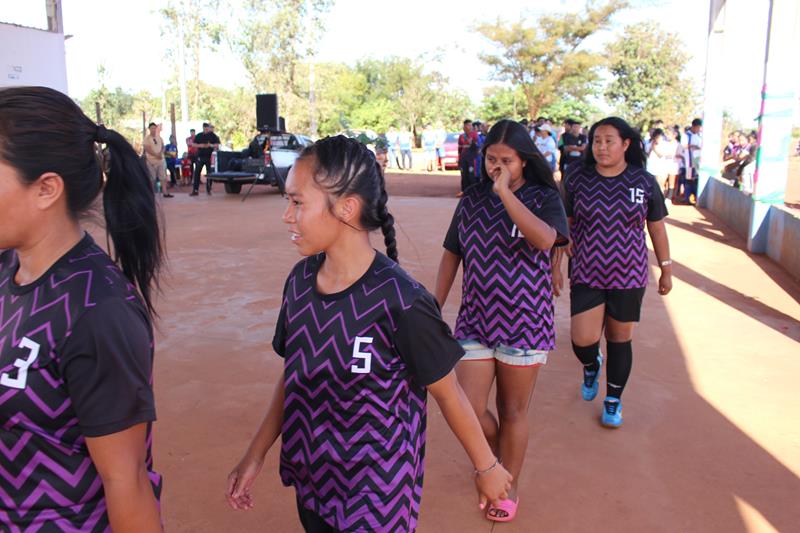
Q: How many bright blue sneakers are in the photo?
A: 2